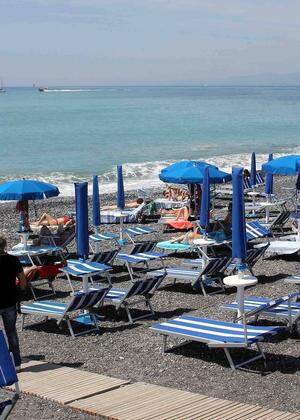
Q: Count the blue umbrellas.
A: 10